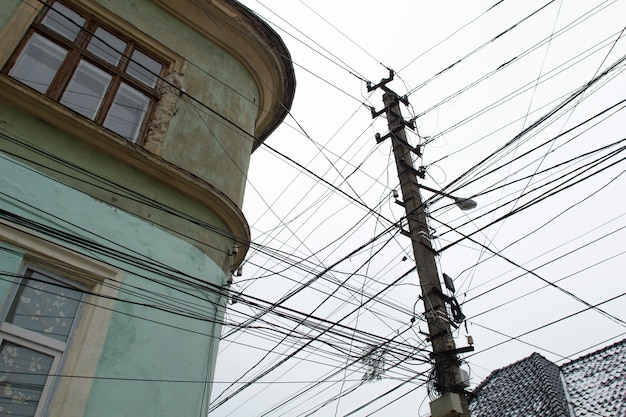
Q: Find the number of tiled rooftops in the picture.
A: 2